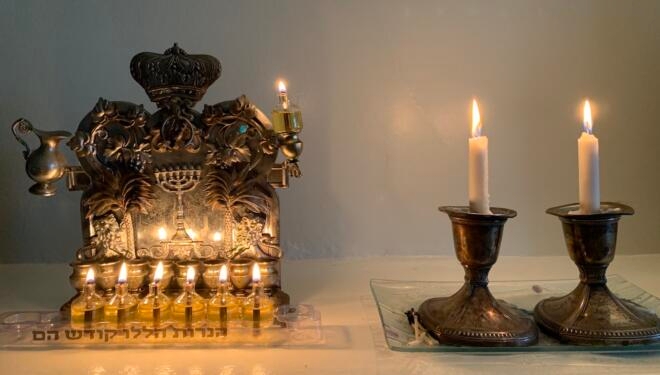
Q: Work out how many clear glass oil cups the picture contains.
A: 7